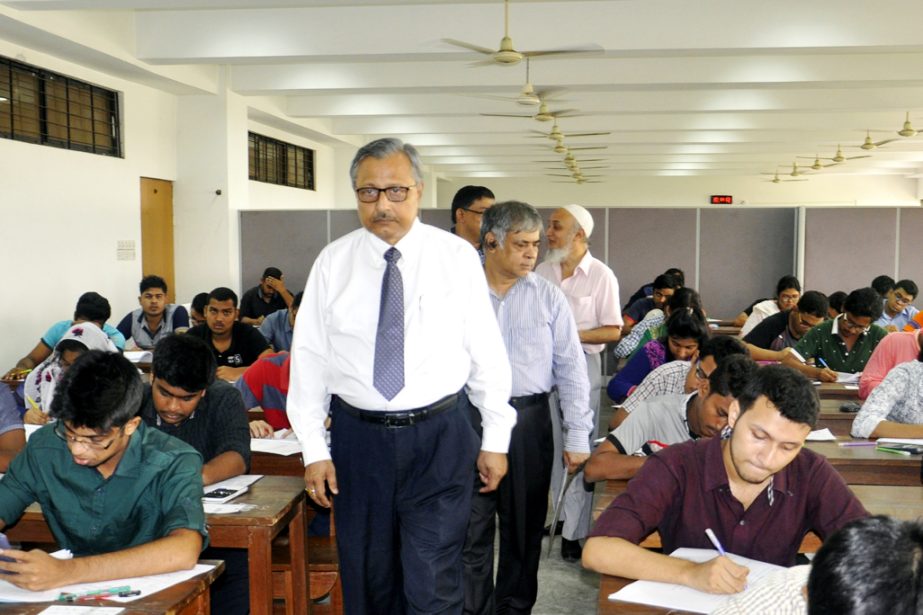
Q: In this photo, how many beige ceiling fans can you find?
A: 15